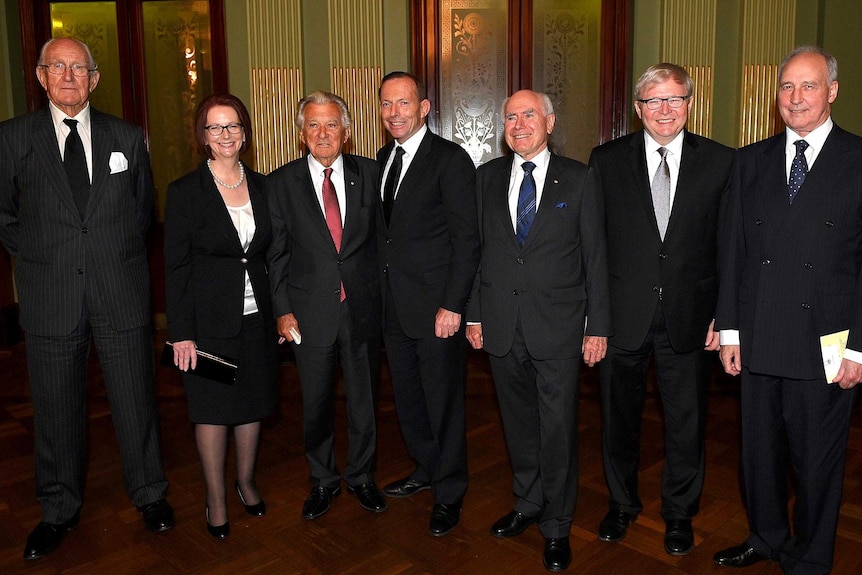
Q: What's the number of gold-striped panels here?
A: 4